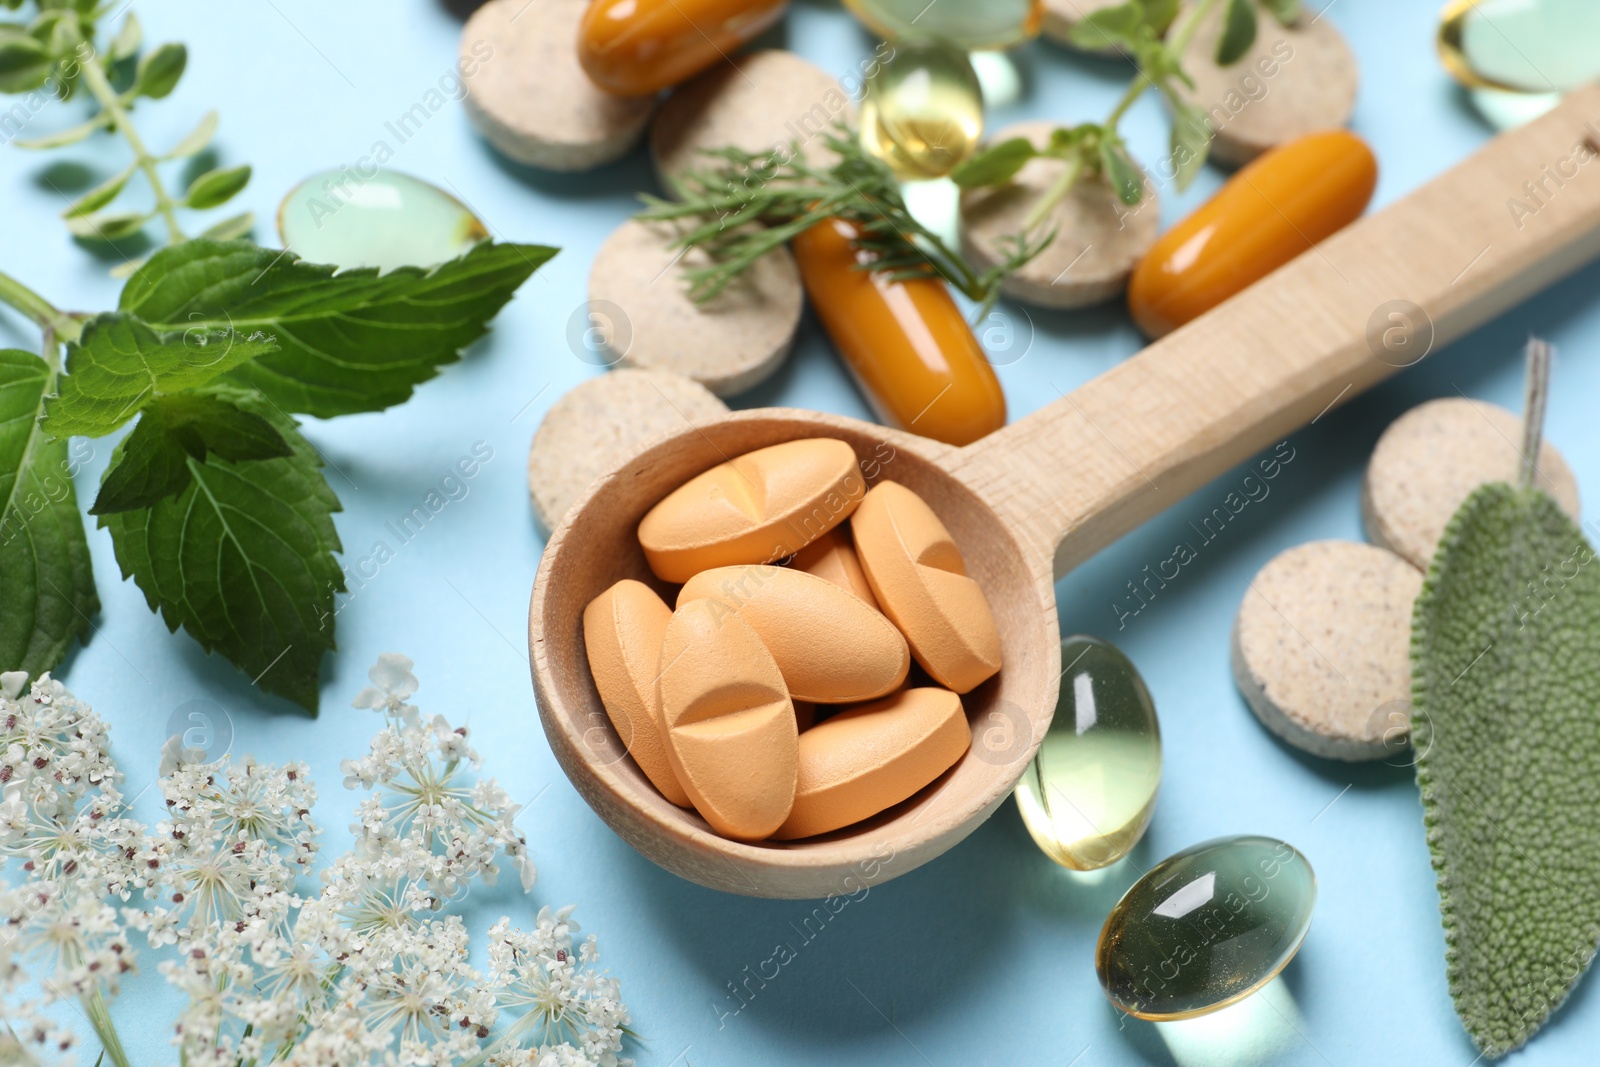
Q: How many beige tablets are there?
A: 9